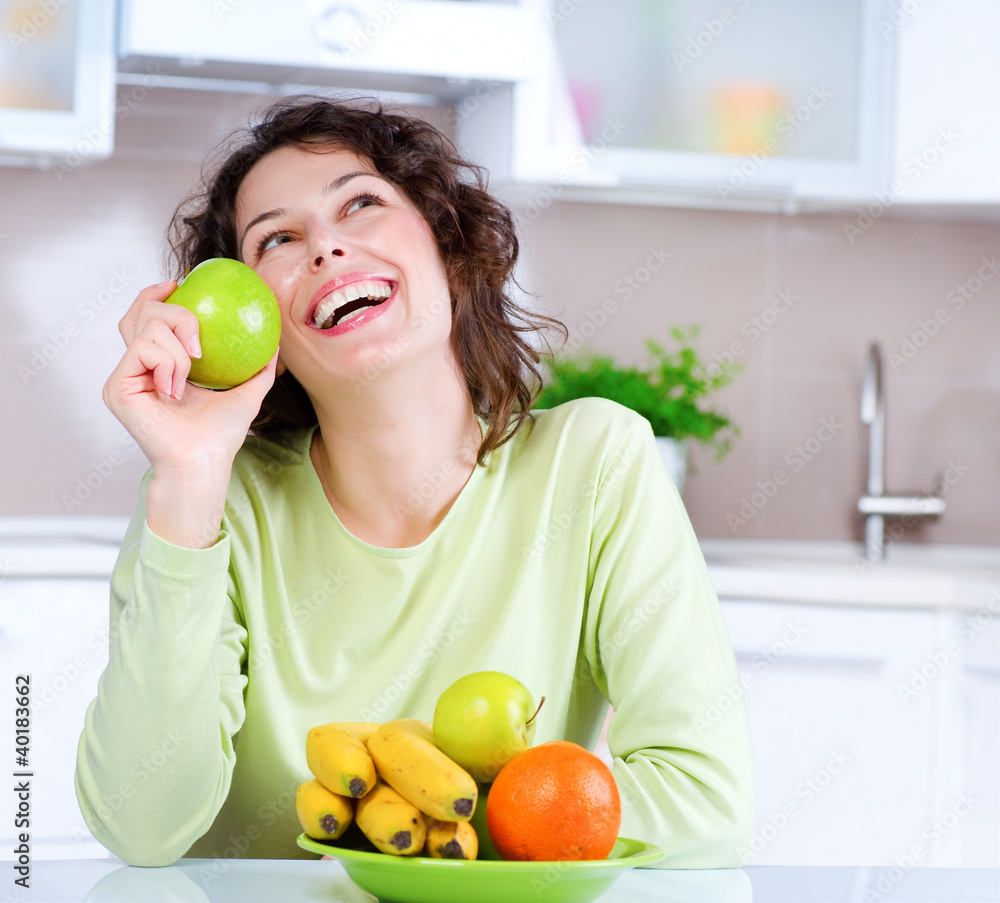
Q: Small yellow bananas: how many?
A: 5